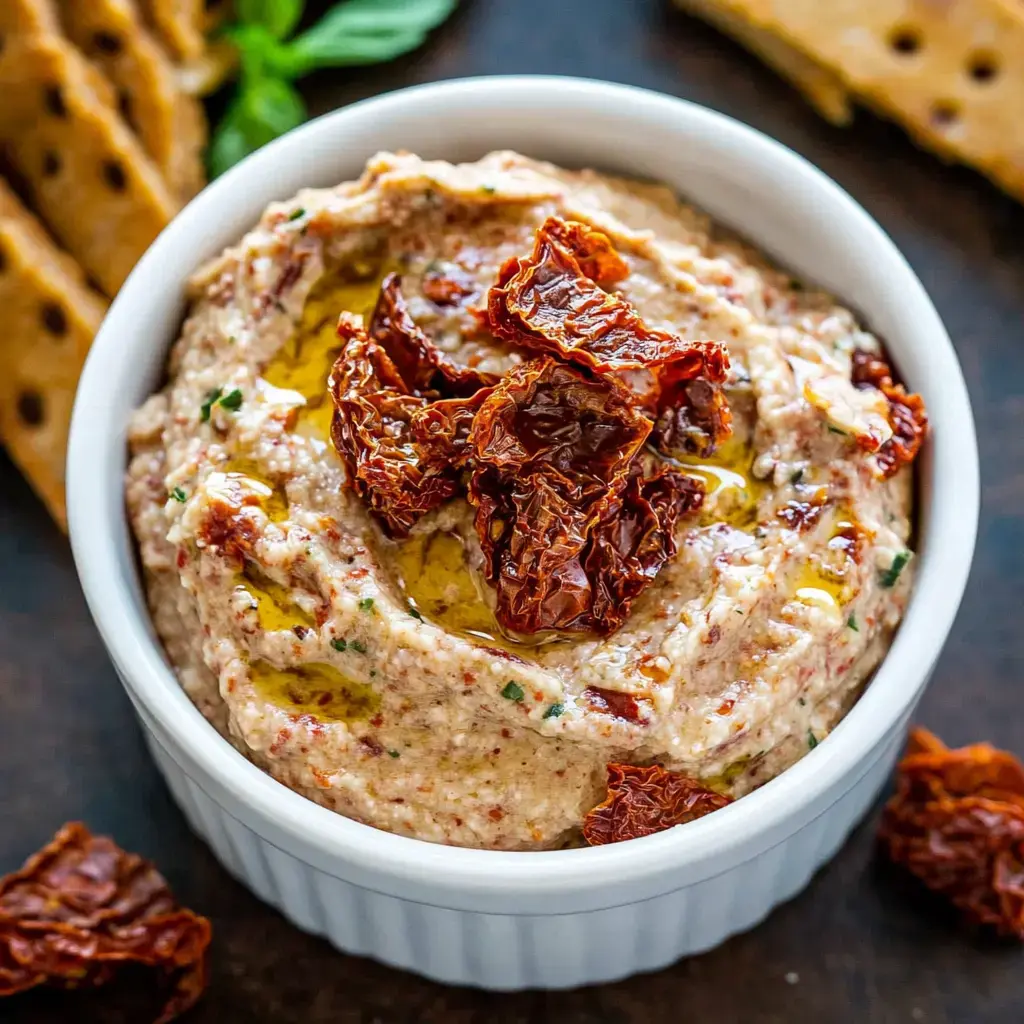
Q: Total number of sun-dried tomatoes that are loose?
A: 2